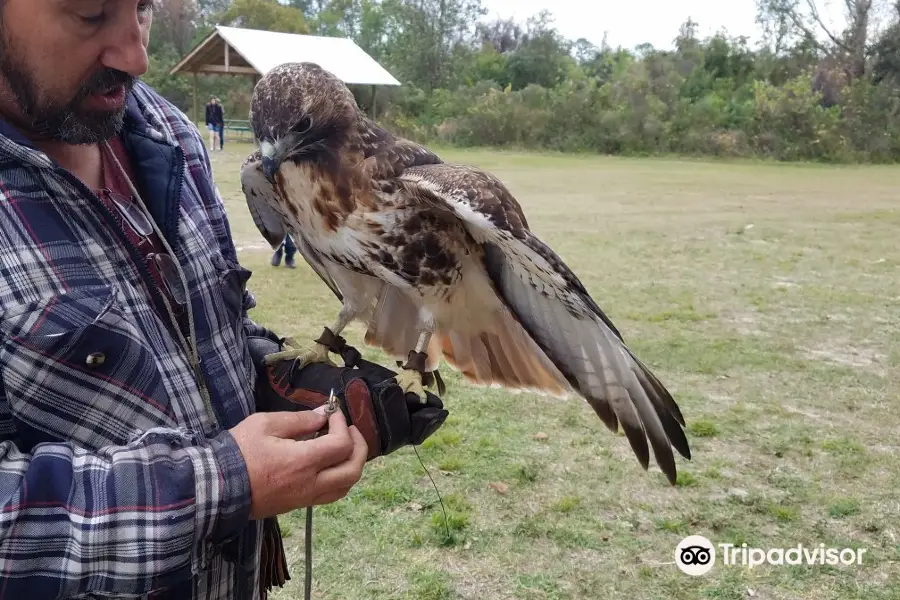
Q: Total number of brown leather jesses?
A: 2